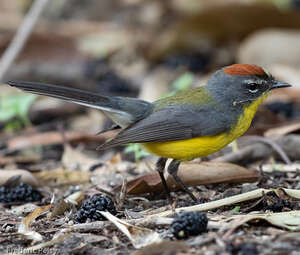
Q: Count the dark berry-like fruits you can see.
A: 3